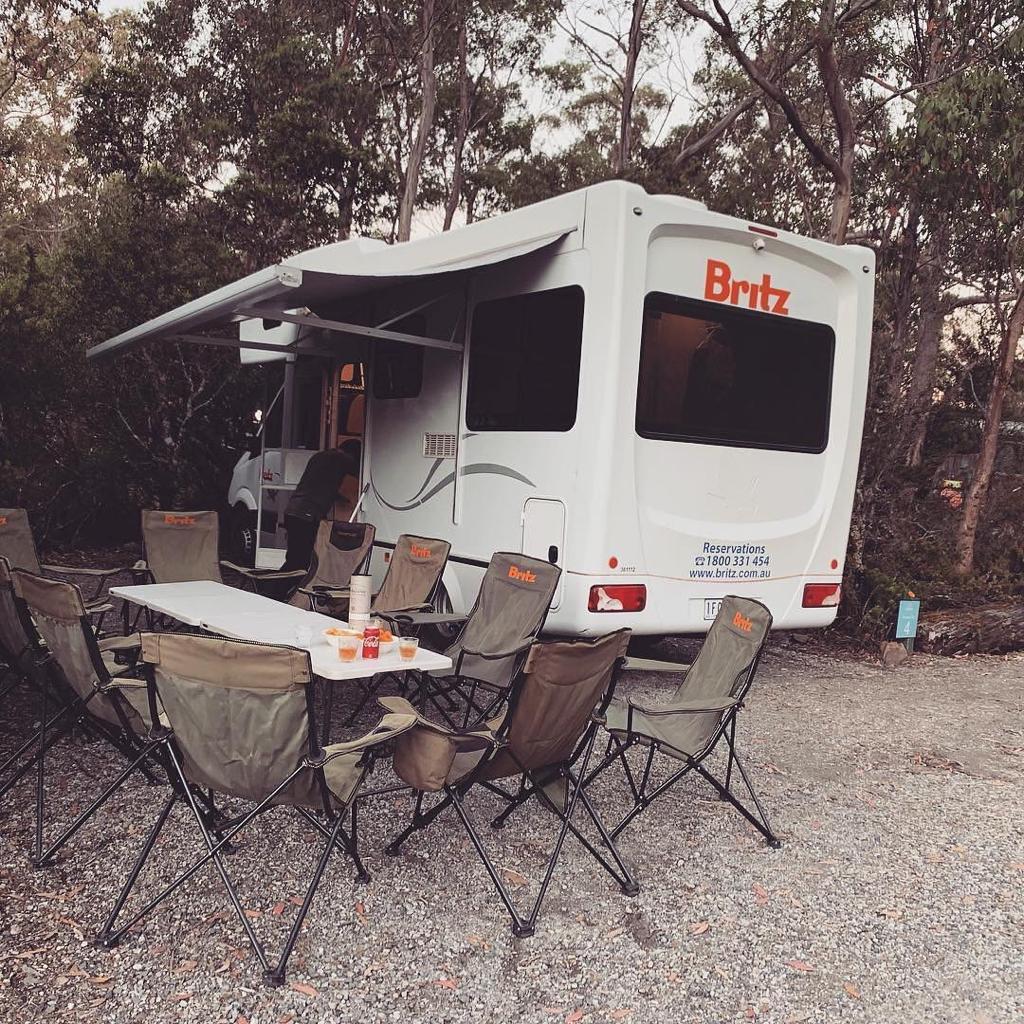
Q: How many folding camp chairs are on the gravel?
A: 10